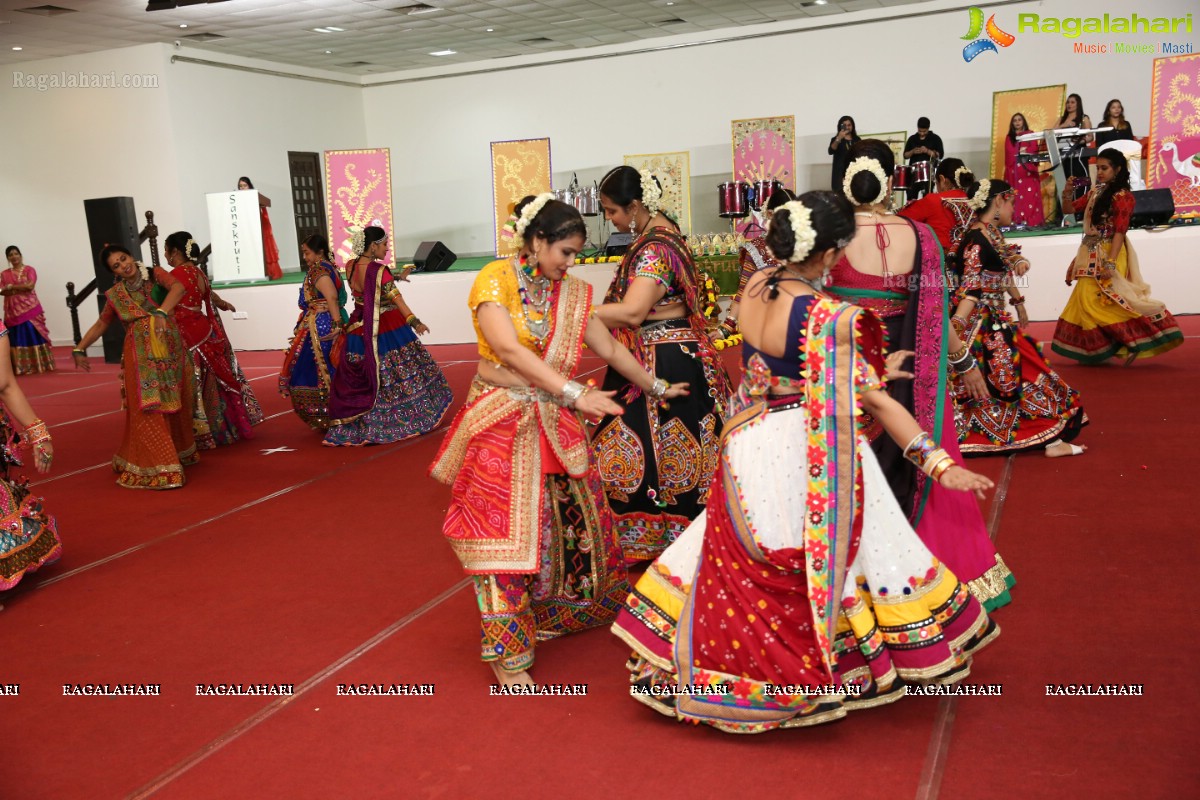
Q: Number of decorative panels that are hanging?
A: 7